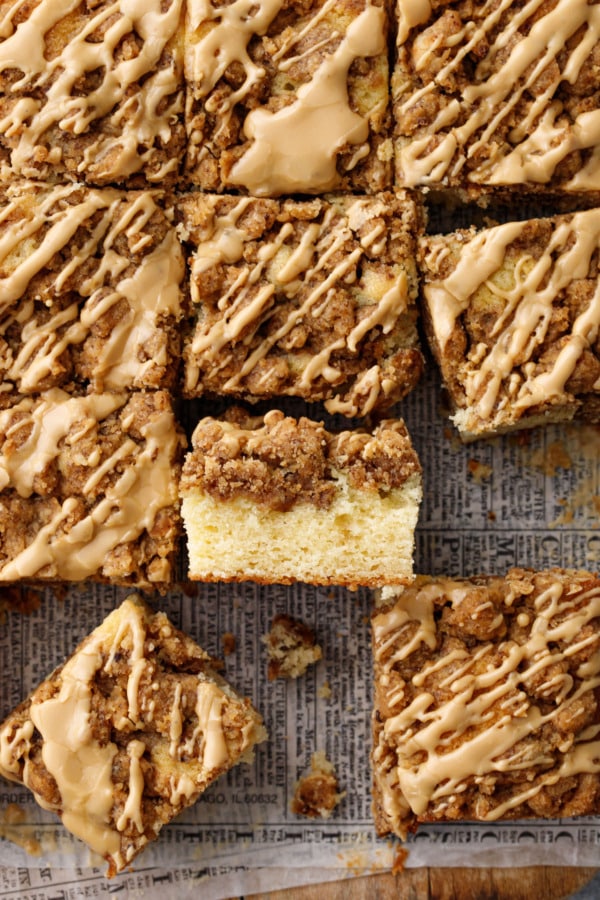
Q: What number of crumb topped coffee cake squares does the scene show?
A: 10